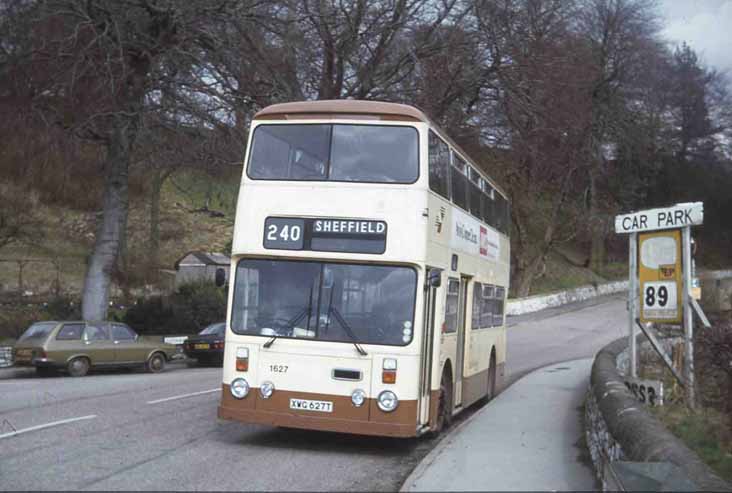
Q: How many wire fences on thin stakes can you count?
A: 1